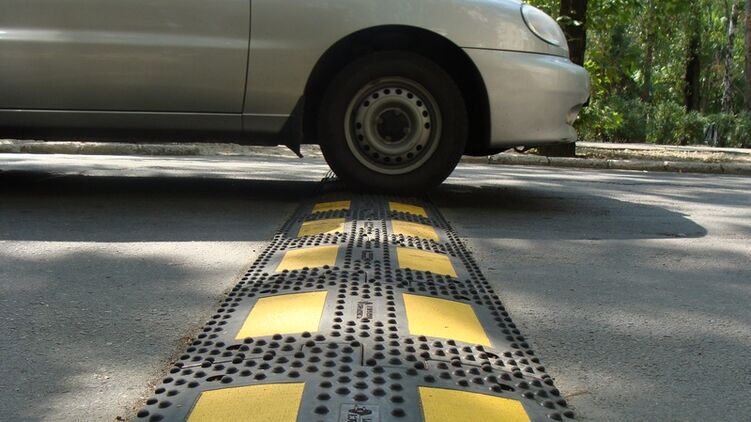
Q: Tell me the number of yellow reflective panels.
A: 10